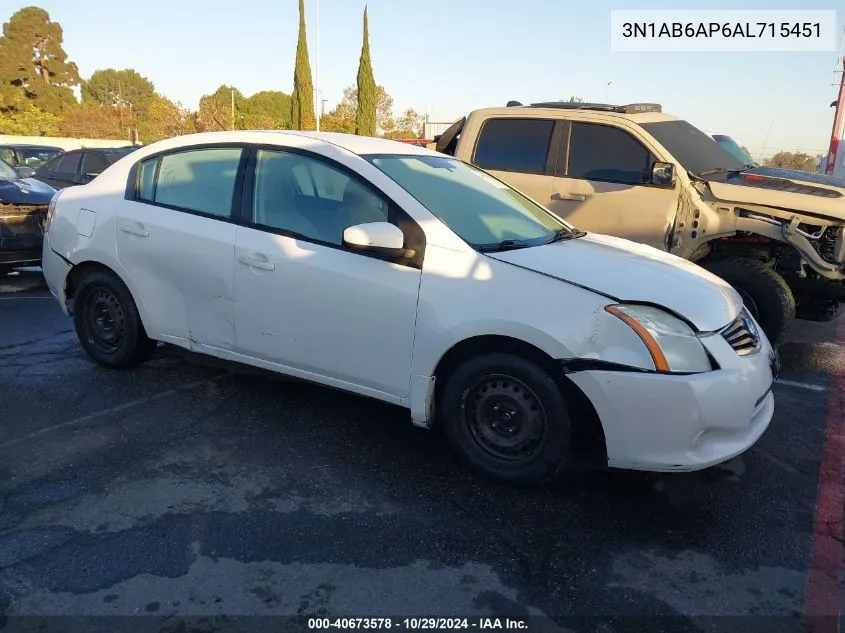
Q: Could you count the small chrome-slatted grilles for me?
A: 1